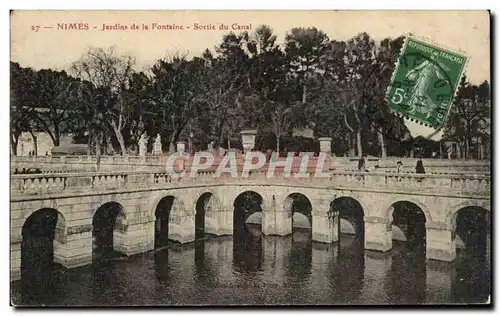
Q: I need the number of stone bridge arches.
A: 9